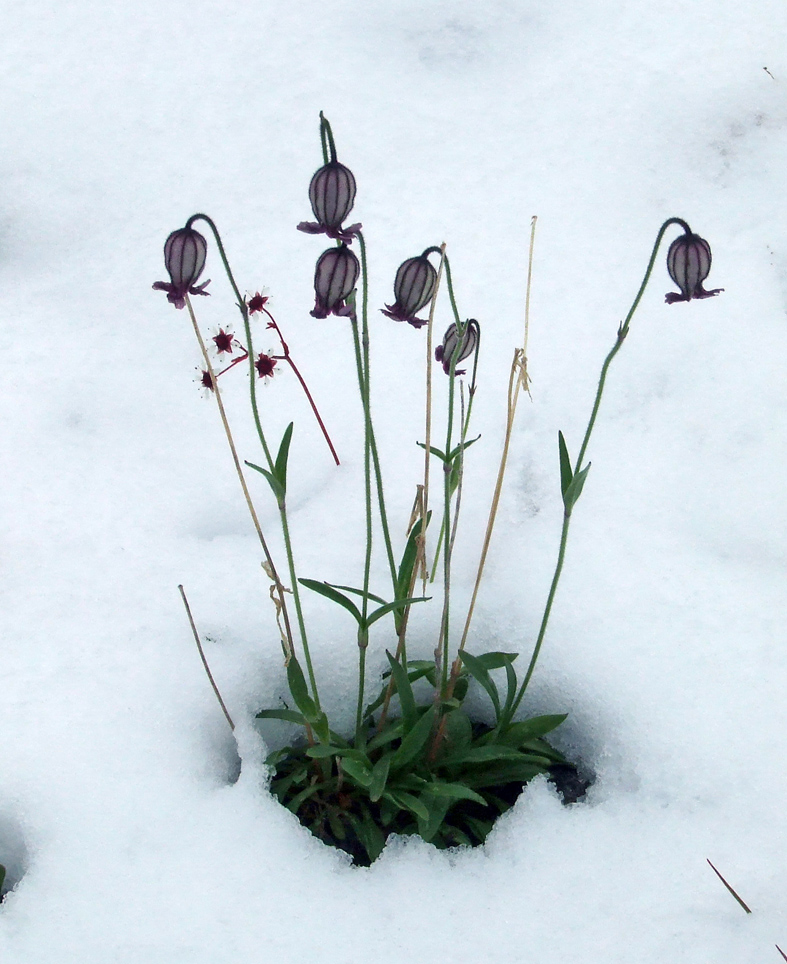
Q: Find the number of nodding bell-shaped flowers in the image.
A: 6